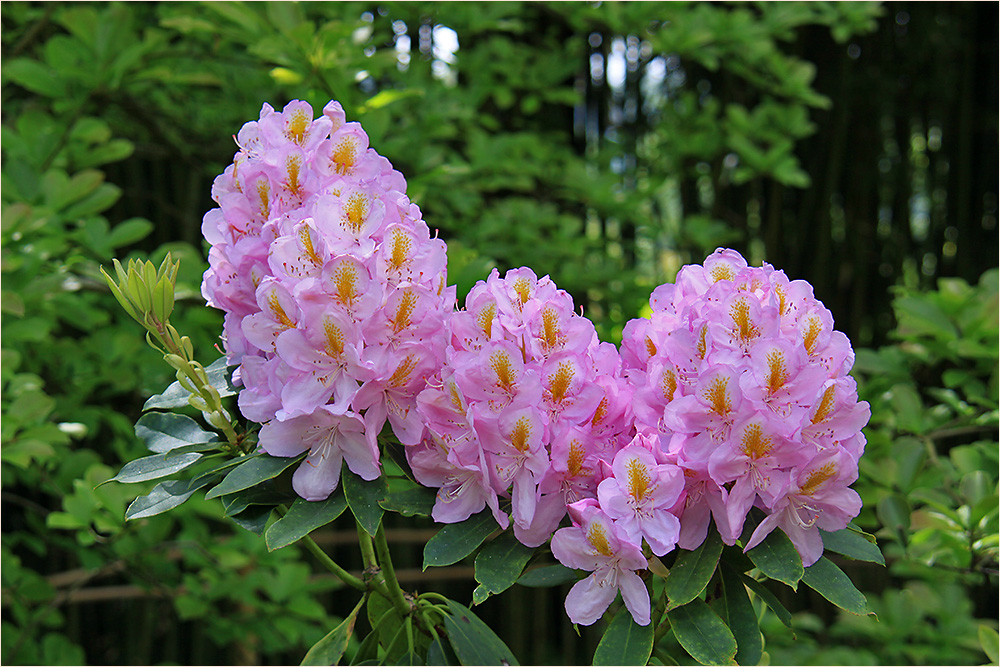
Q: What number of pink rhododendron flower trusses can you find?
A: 3